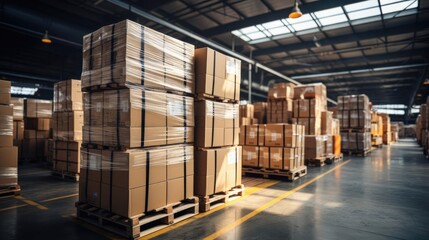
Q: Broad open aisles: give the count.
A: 1